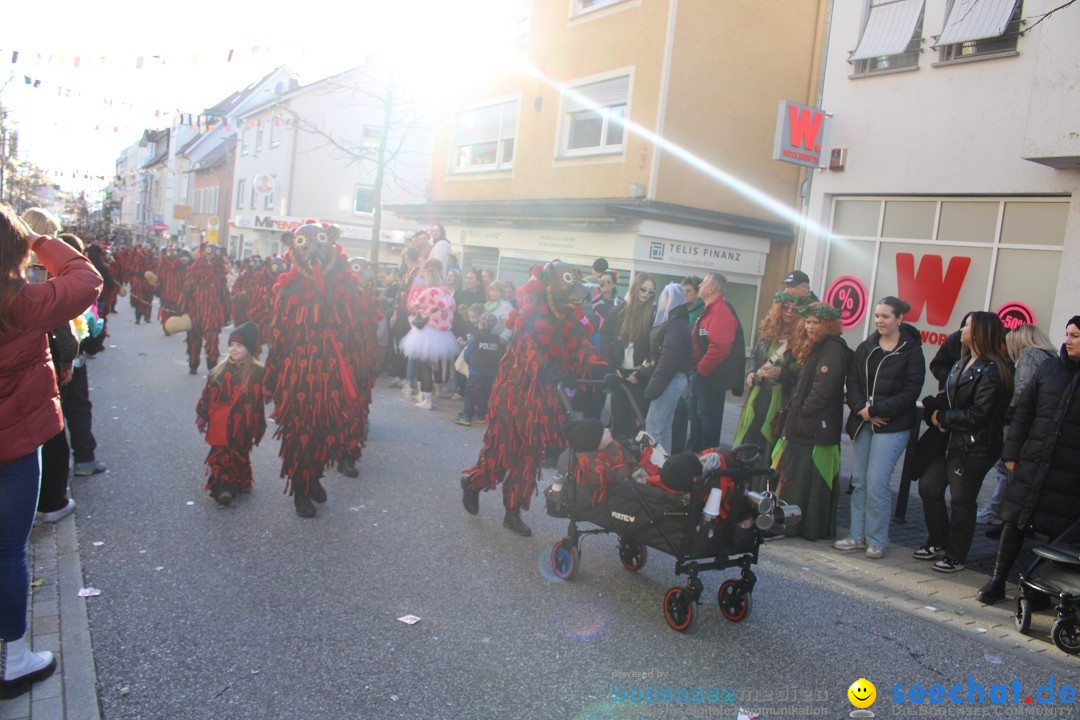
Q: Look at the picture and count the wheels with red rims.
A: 4